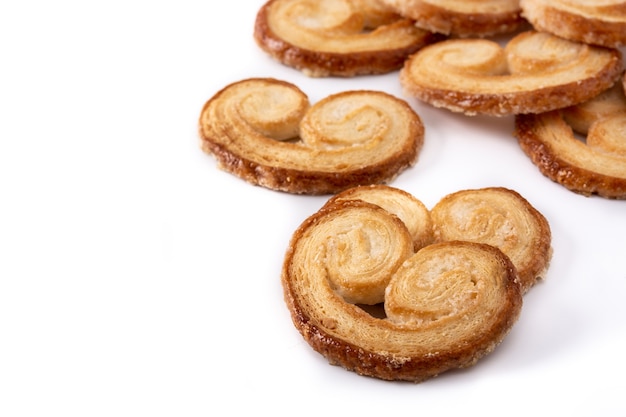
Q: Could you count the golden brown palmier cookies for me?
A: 8